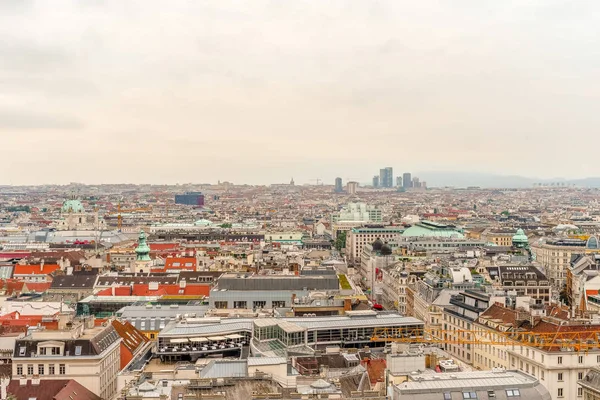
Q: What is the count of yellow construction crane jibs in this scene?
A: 2